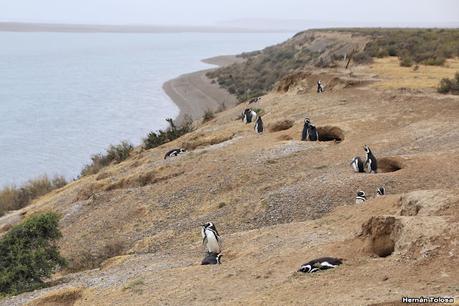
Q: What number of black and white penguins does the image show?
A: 15